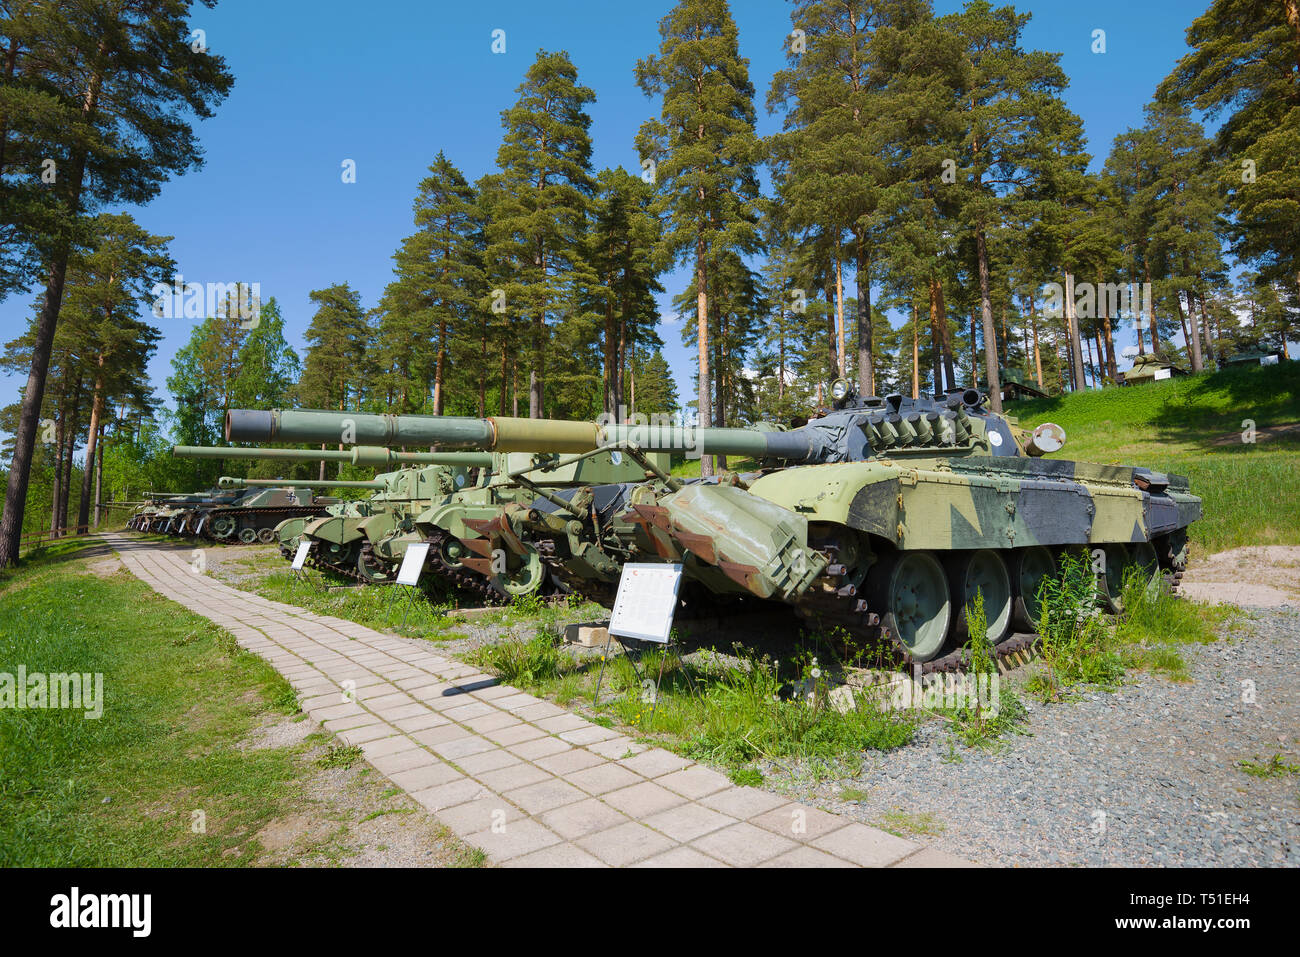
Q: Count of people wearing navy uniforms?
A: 0